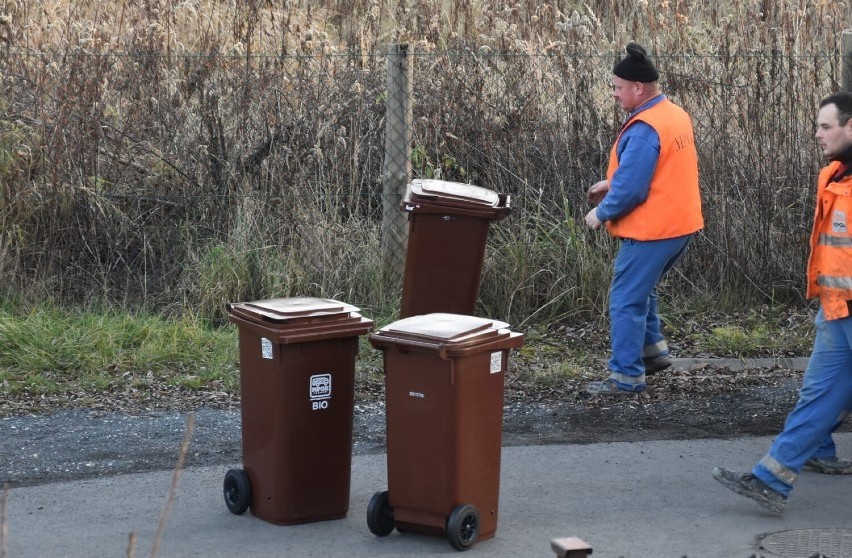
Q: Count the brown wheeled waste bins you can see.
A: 3